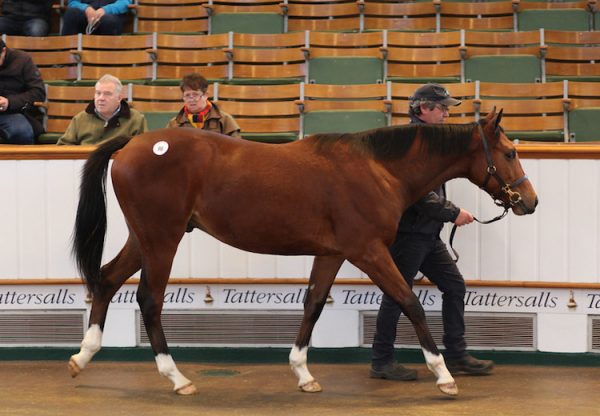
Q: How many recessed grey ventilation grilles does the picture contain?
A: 4